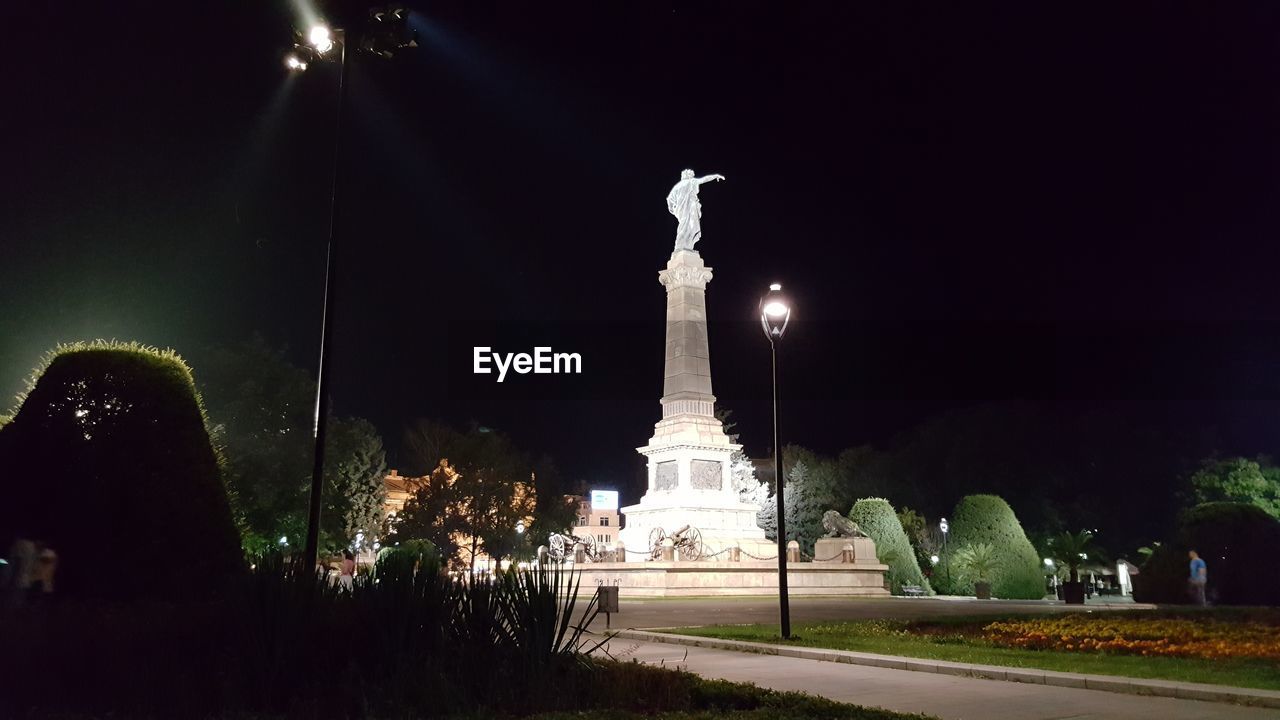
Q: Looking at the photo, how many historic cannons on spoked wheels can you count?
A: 2